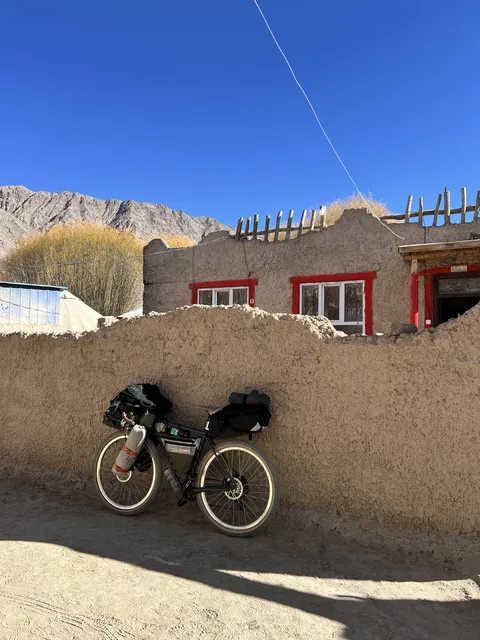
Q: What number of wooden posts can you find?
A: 15